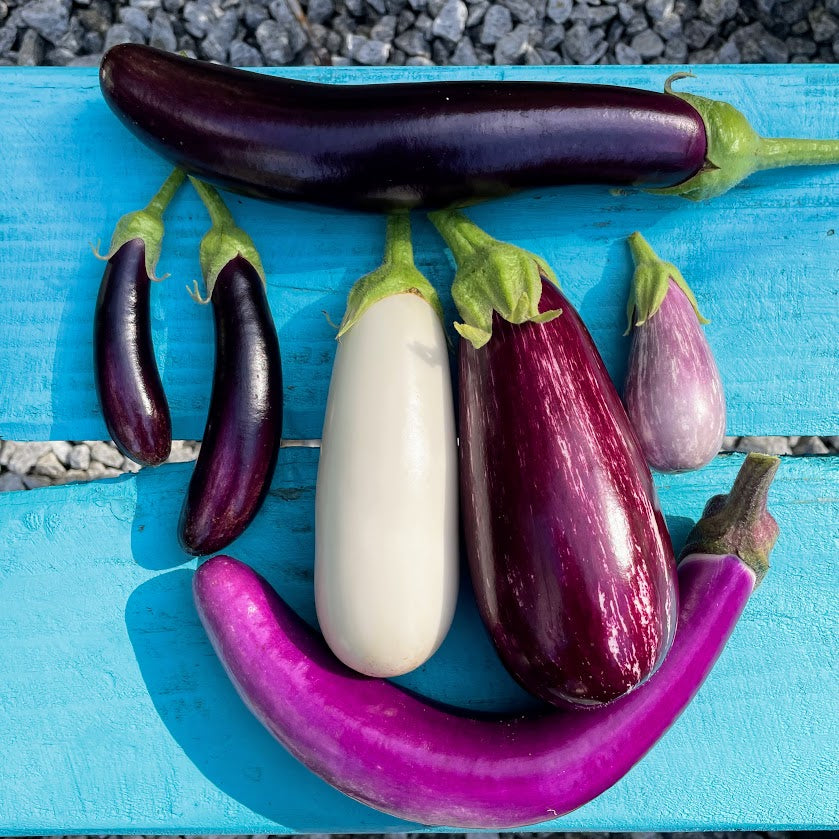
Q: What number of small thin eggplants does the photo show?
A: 2